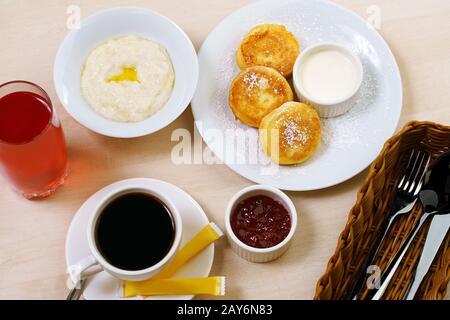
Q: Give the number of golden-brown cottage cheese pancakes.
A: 3